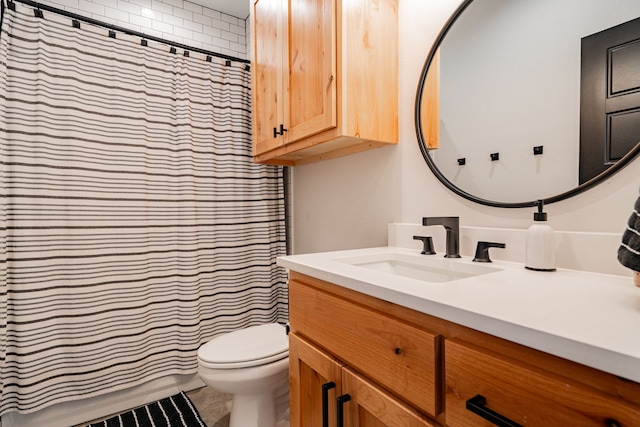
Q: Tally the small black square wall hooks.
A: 3